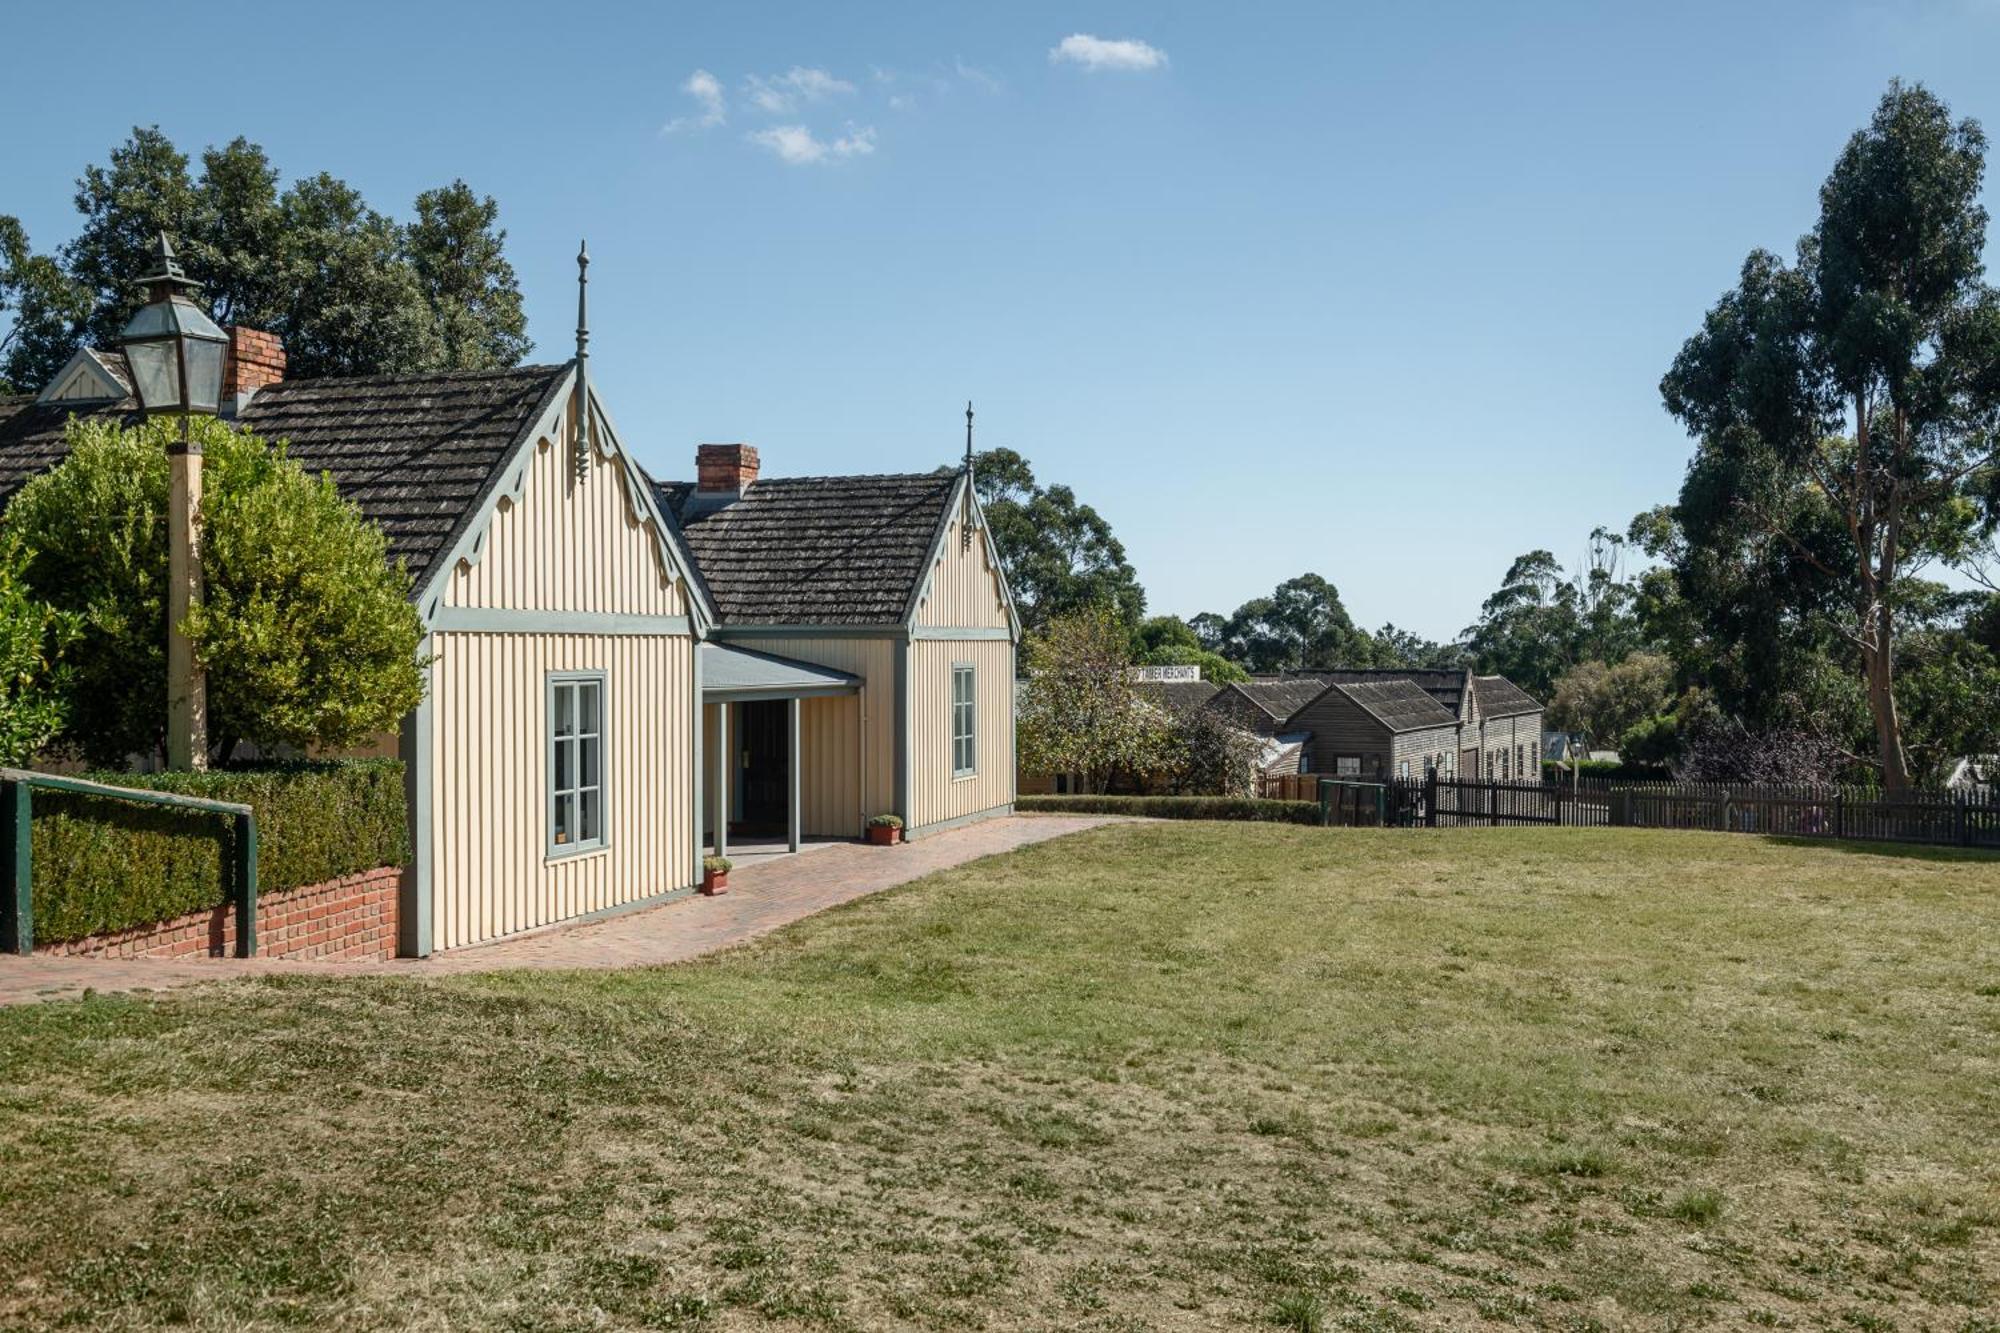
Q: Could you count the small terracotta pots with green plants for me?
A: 2